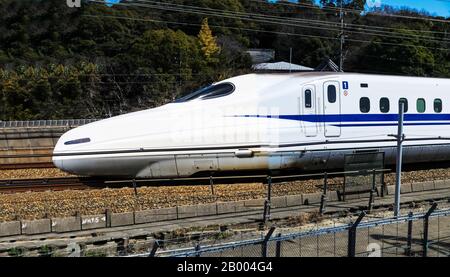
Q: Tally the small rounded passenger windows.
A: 5